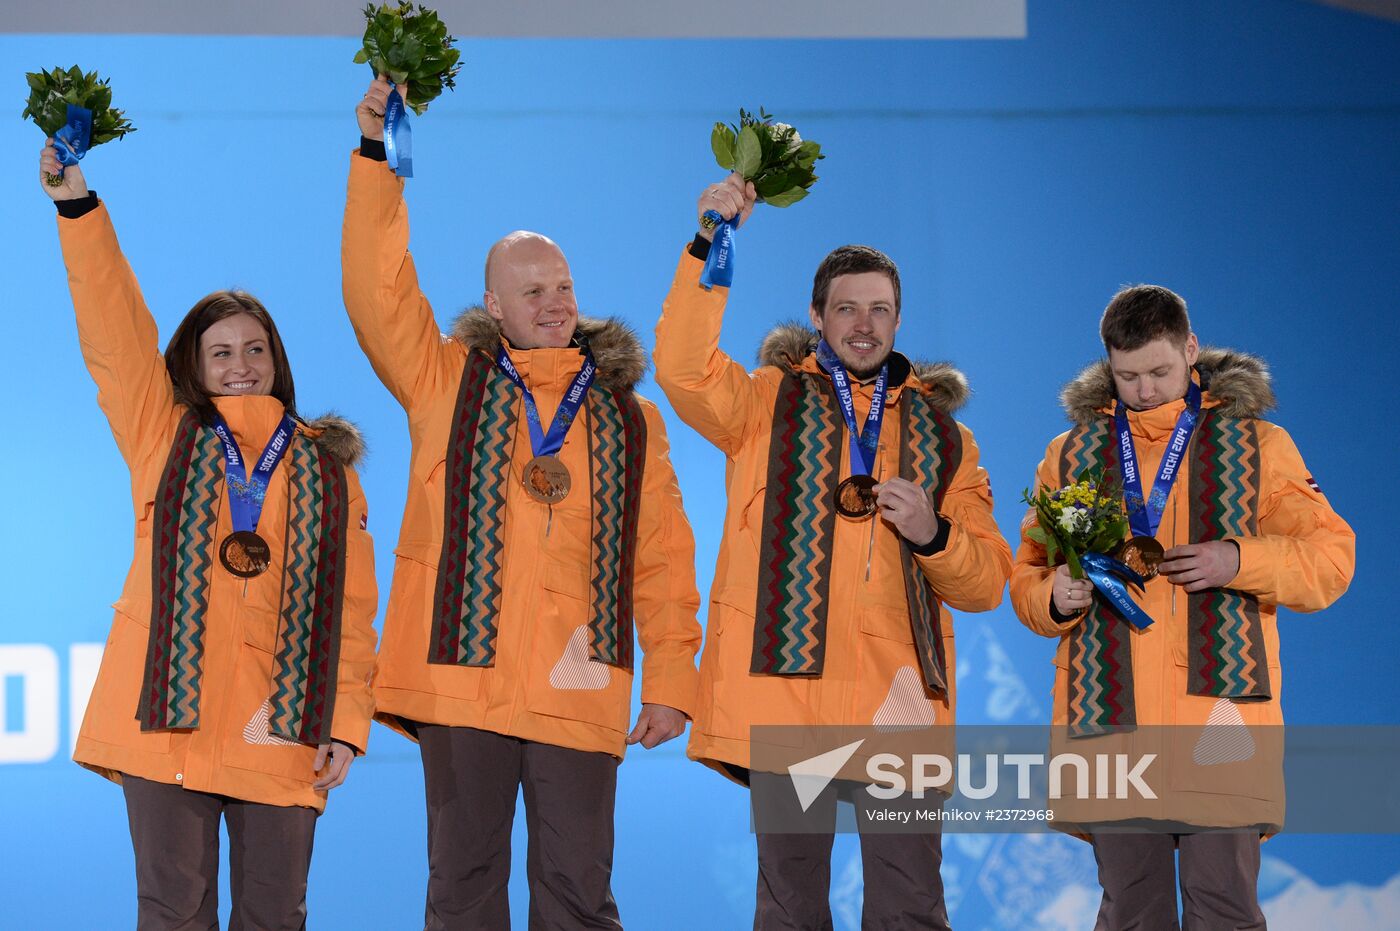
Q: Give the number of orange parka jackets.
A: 4